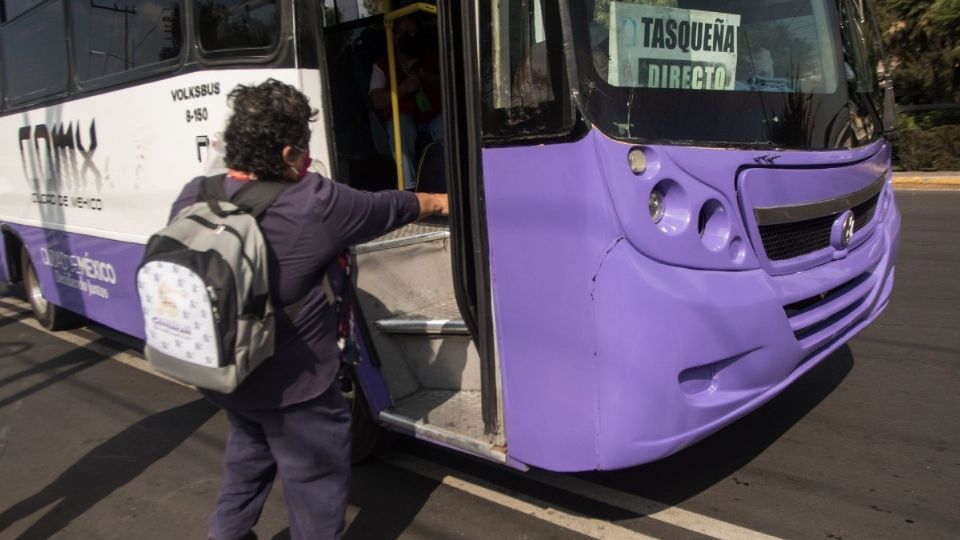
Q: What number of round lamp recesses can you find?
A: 4